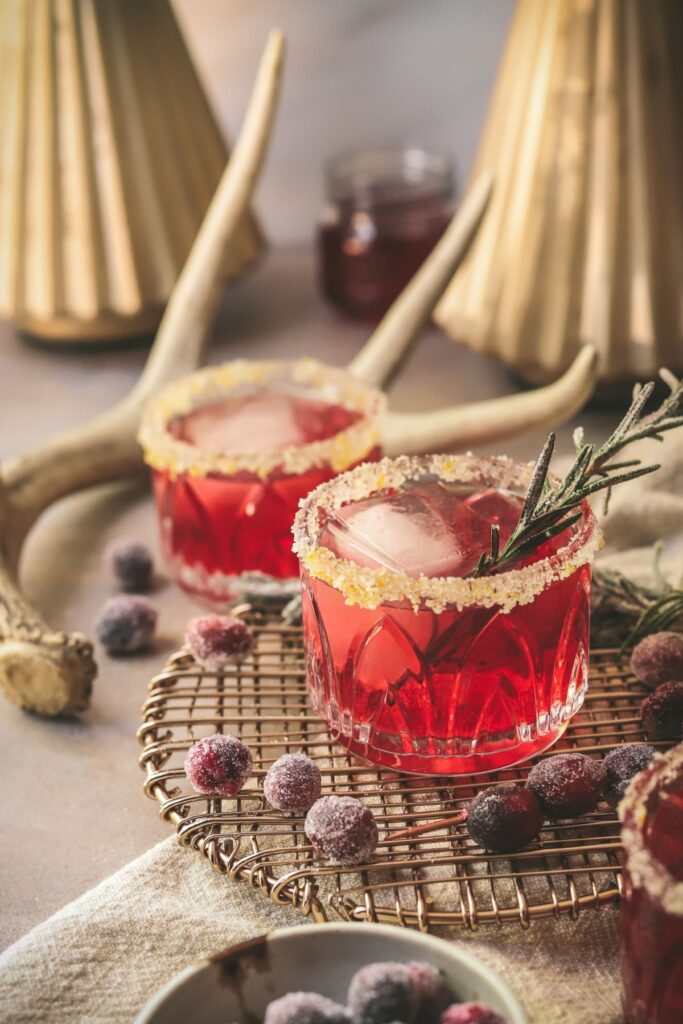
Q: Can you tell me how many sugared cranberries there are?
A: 15